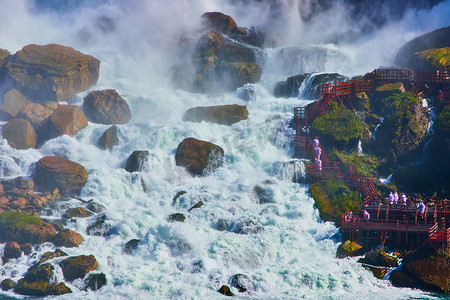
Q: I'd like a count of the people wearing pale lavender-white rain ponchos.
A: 9